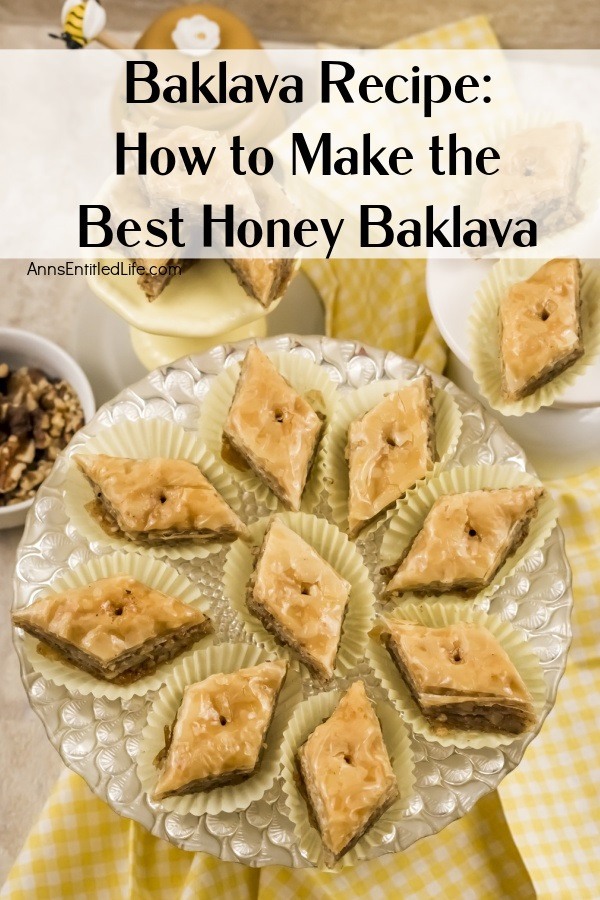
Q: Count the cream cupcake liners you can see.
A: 11